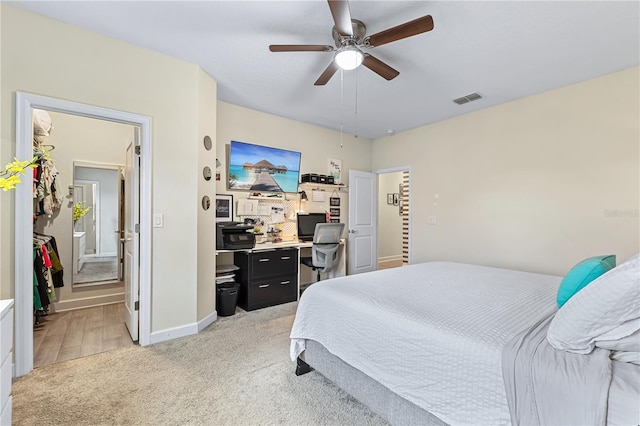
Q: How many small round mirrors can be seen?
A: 3